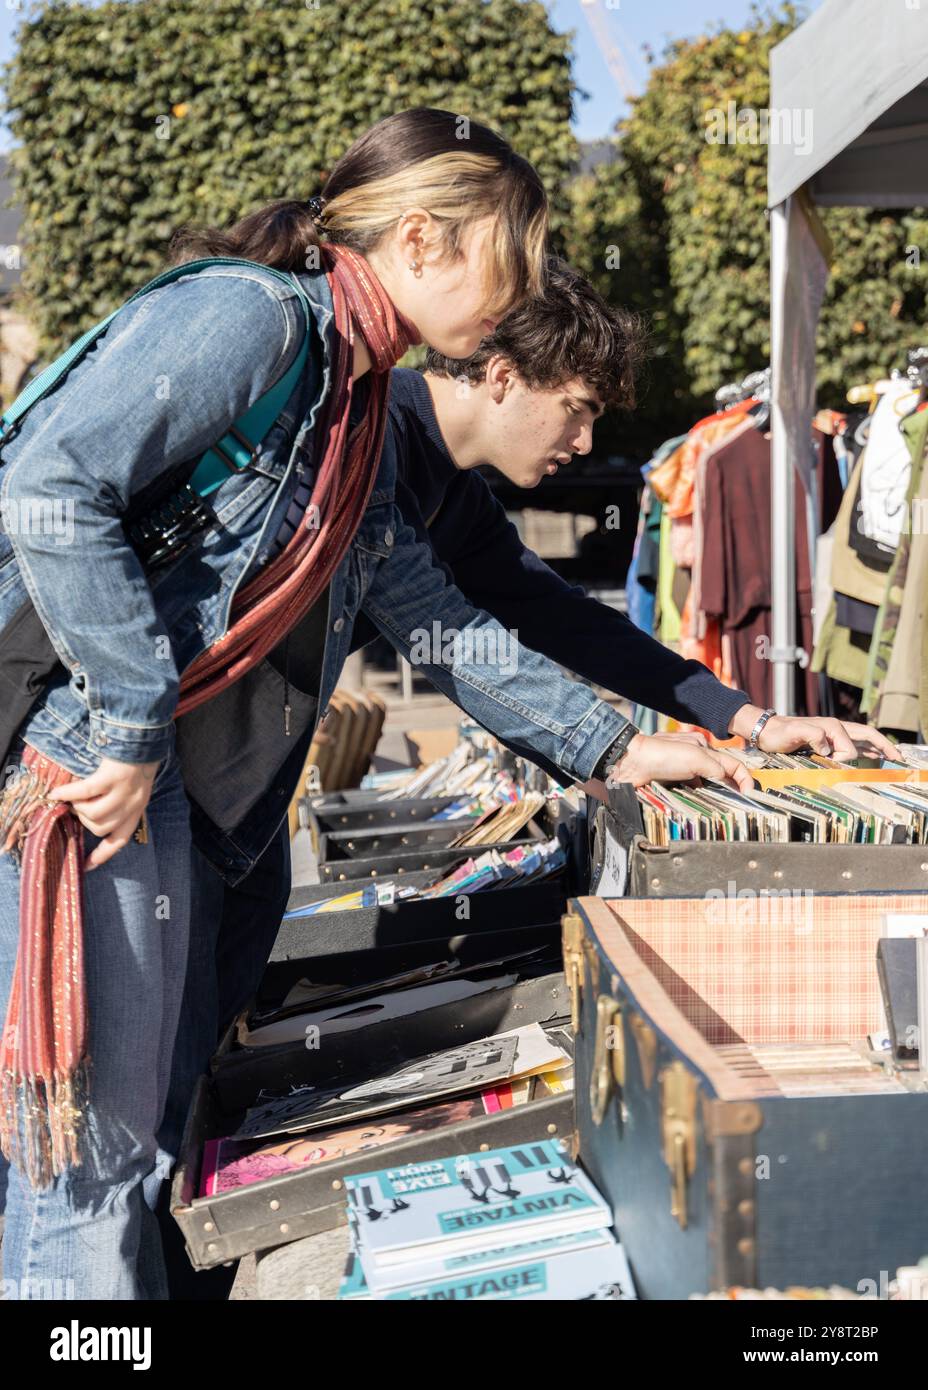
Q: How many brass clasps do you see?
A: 3